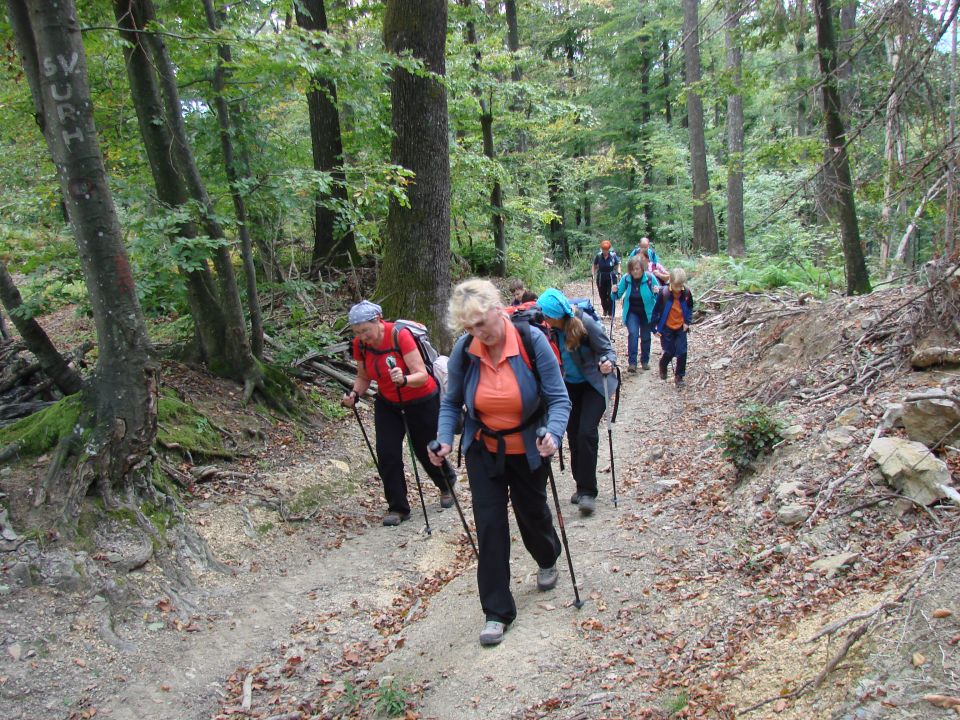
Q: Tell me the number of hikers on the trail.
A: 9